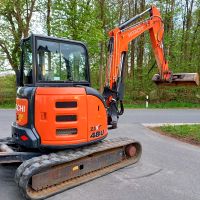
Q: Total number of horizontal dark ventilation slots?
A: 3